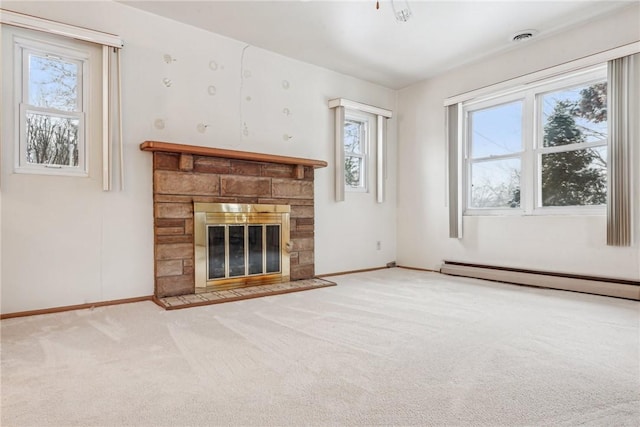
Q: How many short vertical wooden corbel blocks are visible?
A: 2